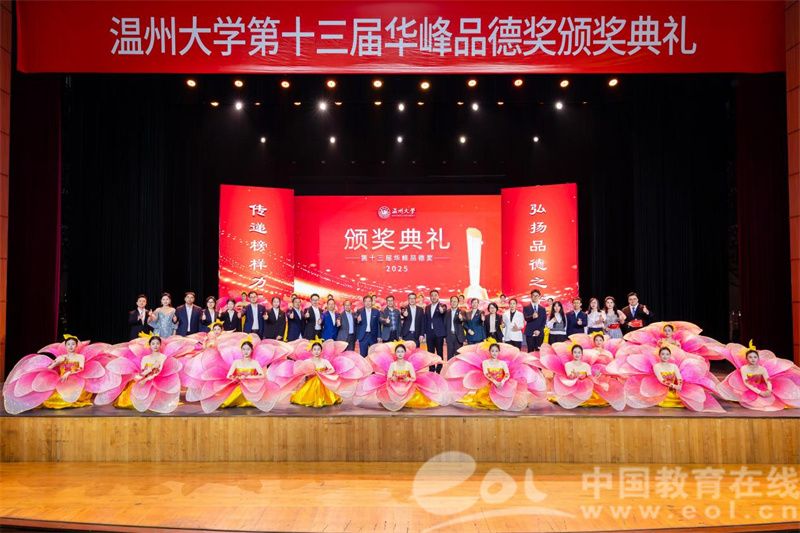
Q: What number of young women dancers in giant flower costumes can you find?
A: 12